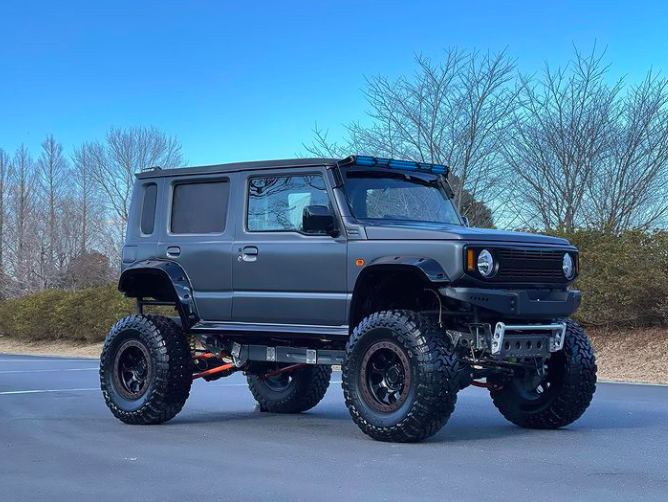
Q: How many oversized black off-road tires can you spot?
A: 4